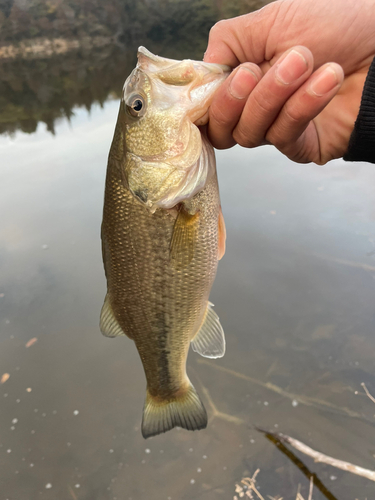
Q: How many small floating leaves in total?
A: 2